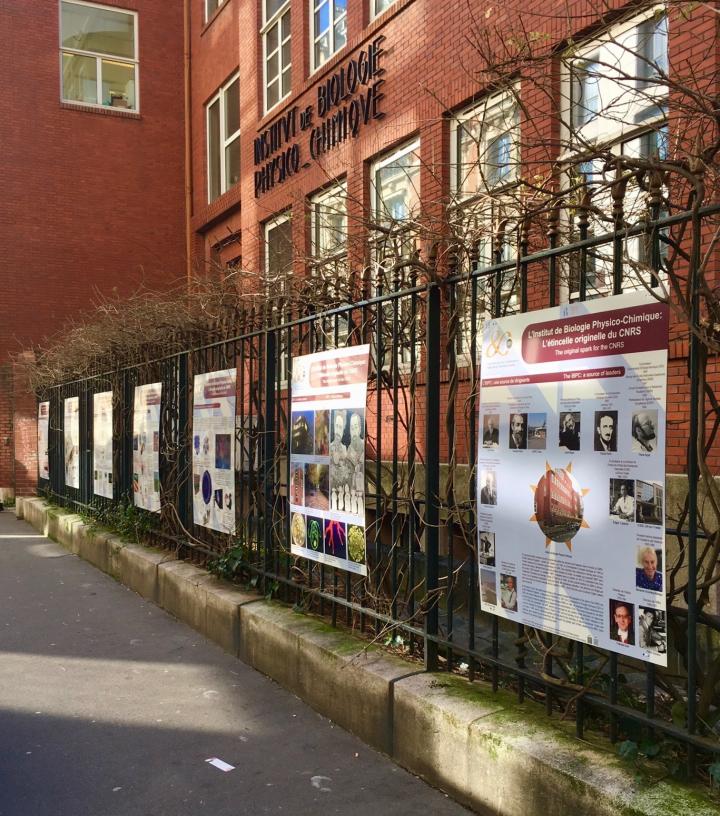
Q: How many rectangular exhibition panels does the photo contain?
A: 7